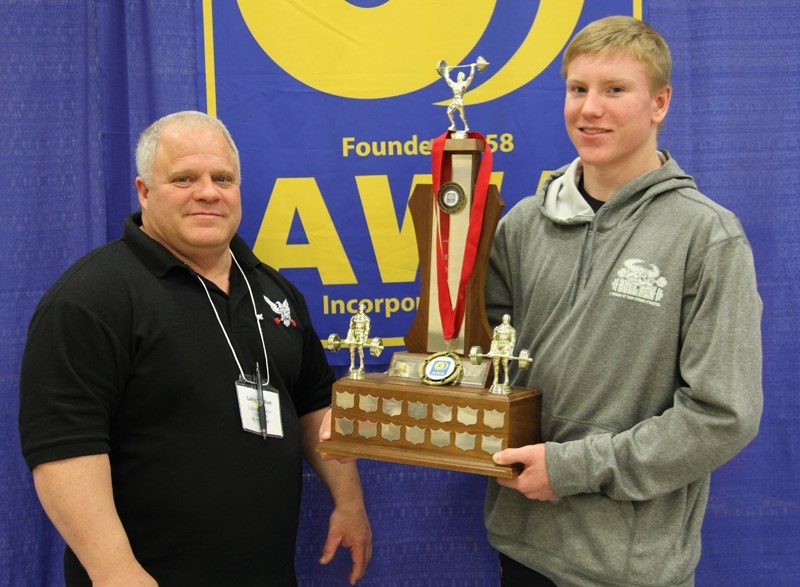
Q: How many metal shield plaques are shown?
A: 14